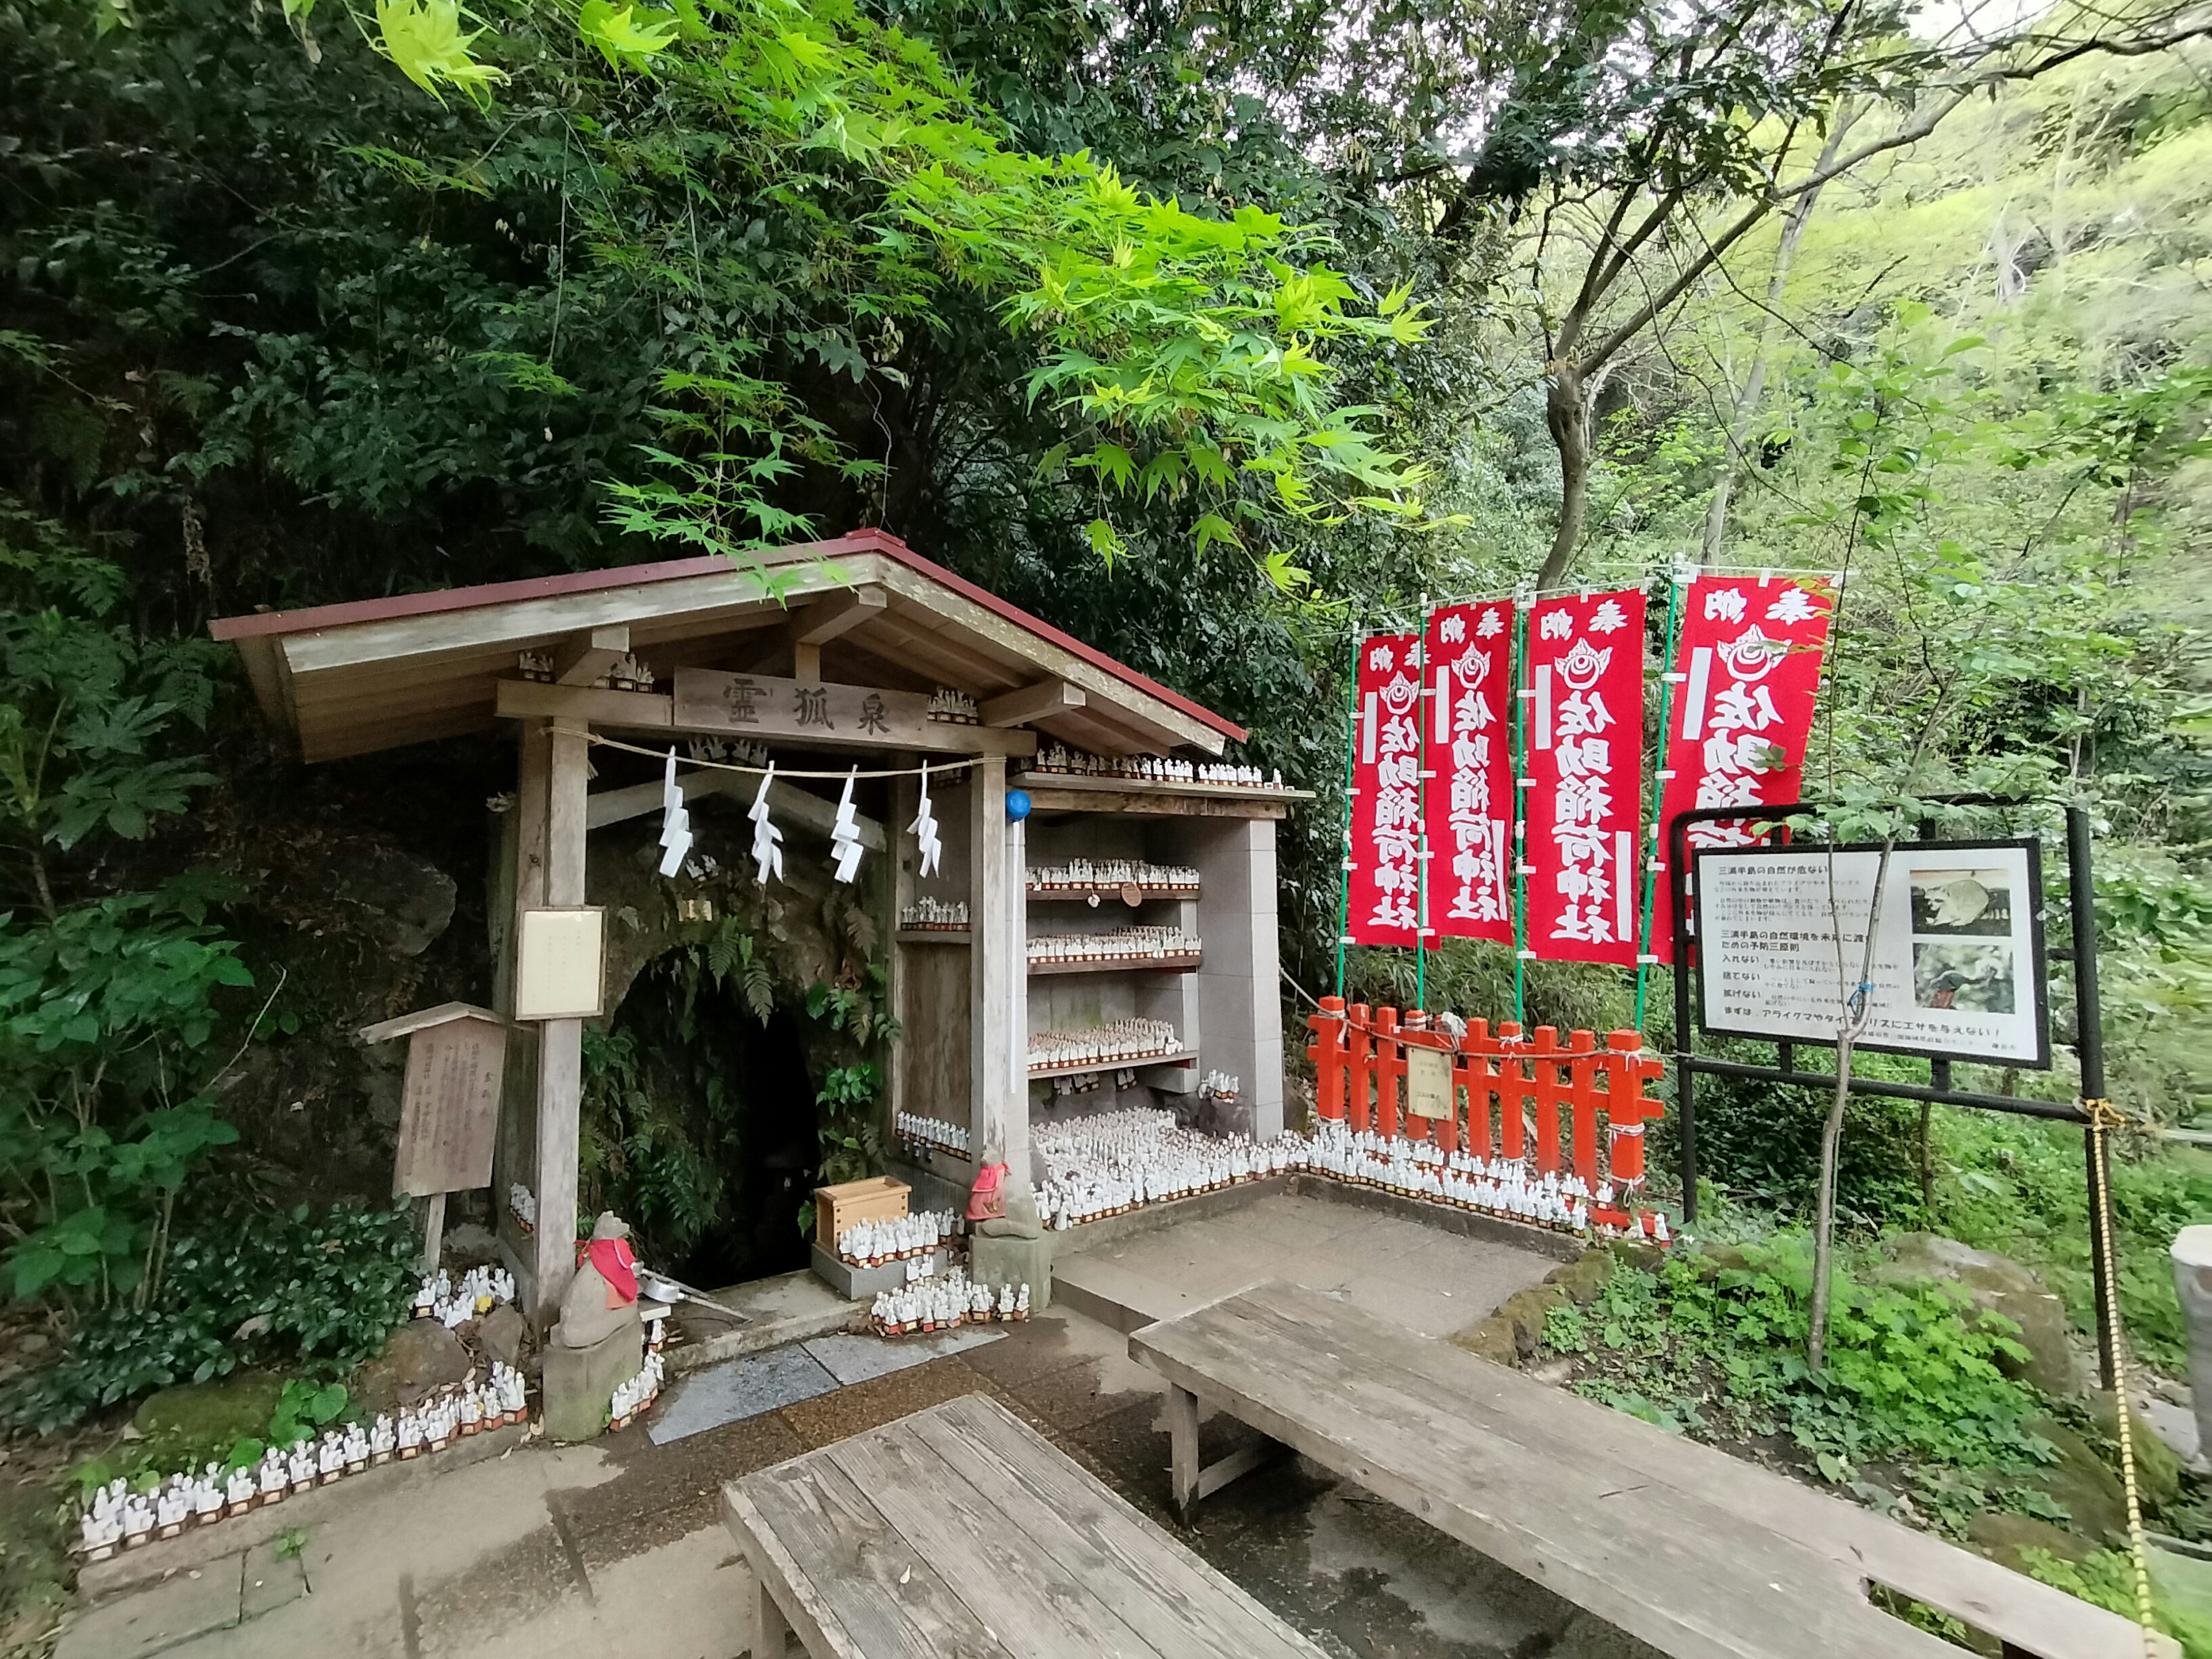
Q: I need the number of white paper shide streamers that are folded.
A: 4